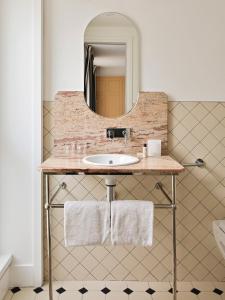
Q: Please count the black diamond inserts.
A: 10